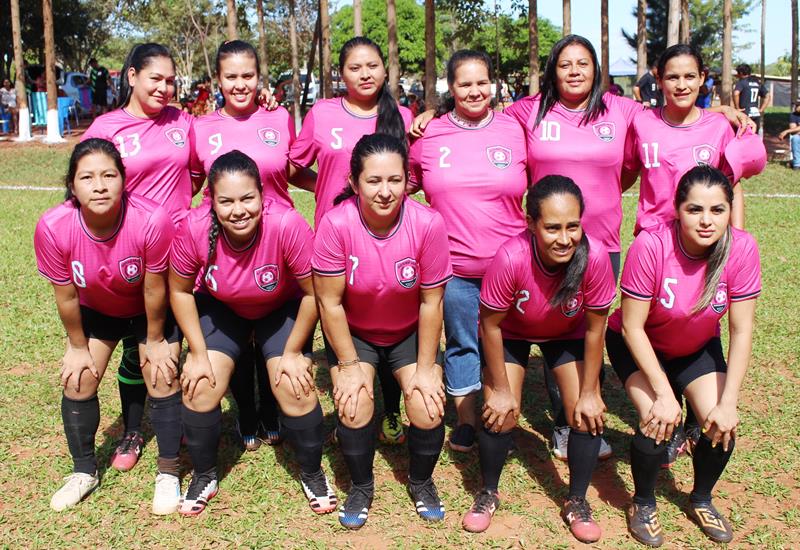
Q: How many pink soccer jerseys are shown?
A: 11